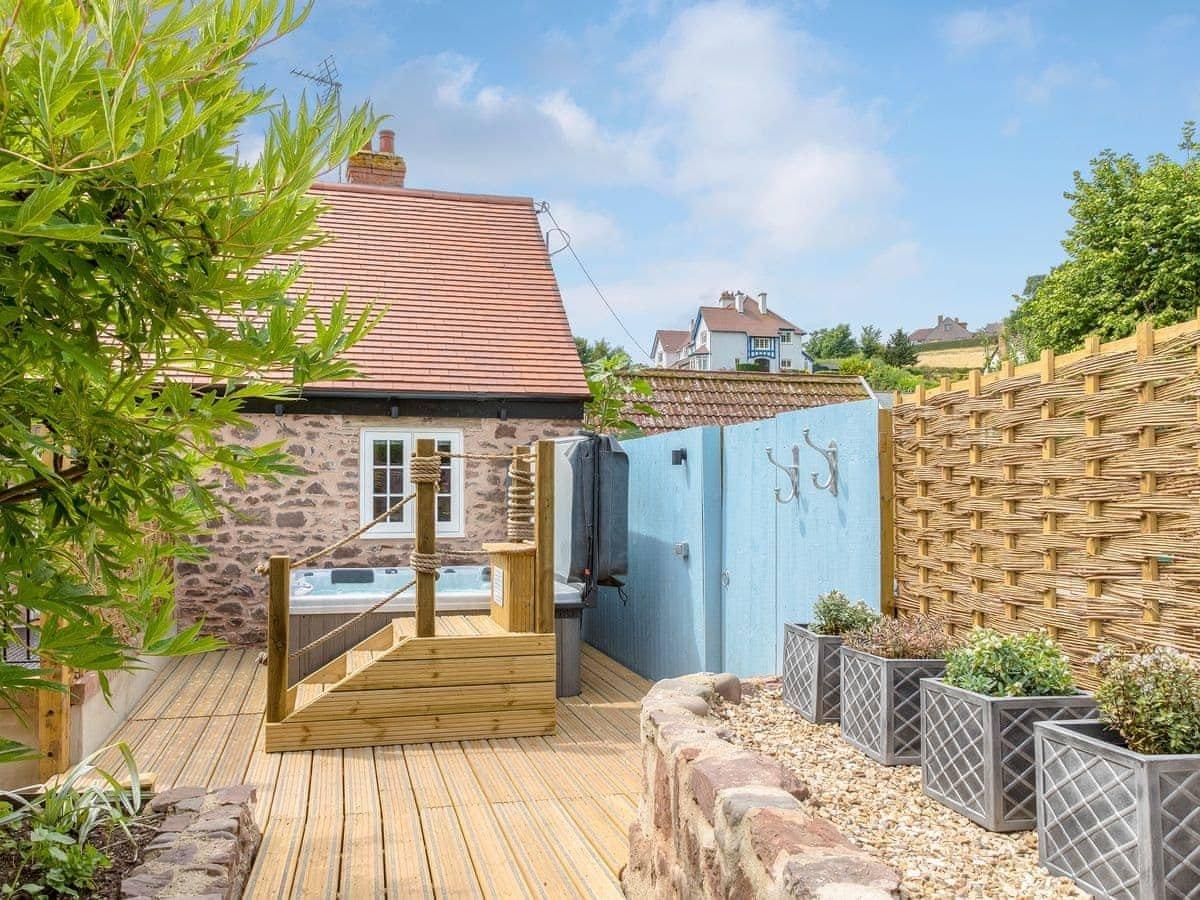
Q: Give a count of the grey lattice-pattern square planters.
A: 4